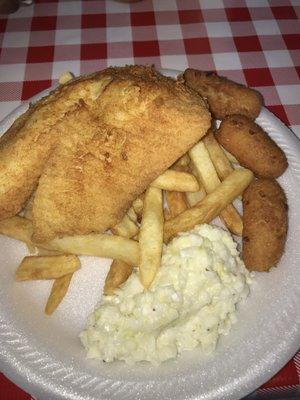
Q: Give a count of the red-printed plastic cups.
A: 0